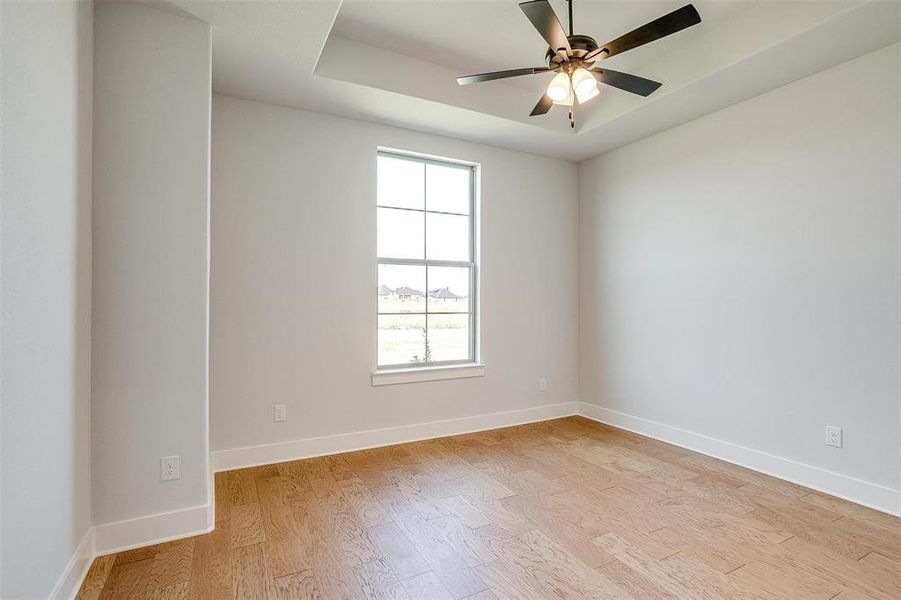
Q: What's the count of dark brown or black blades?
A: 5